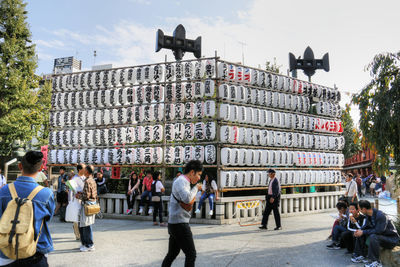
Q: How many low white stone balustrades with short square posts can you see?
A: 1